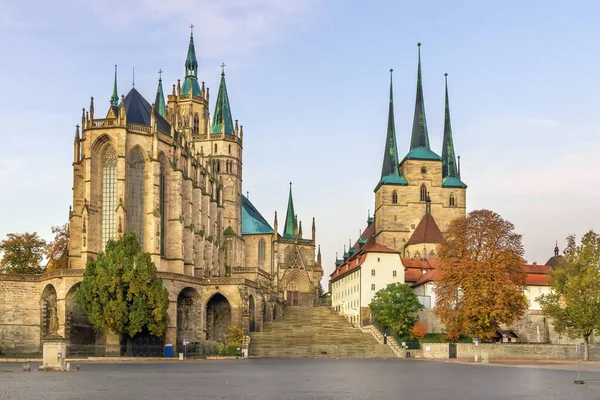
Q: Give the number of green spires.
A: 8